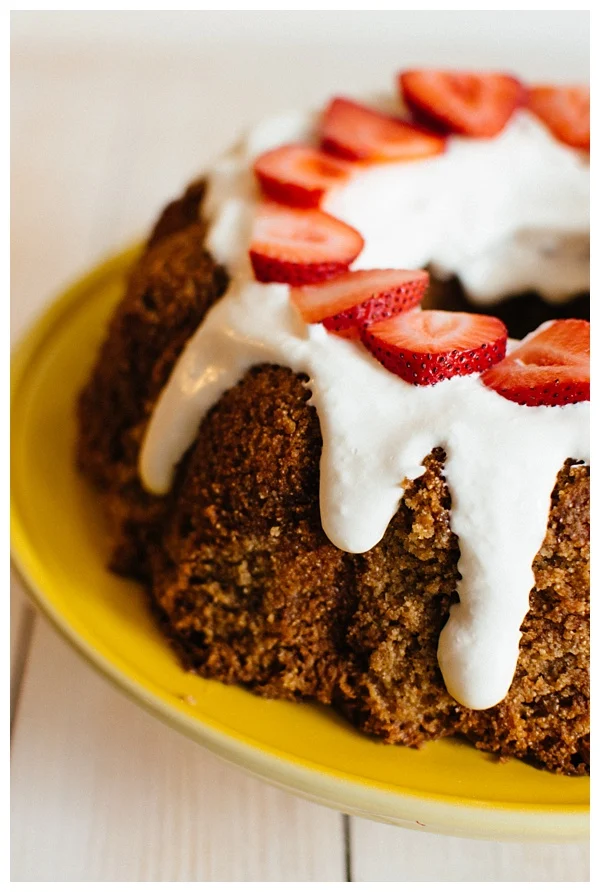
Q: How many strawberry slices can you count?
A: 8